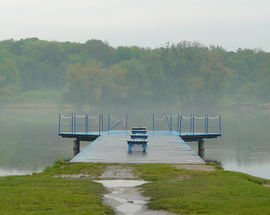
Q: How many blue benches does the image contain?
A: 4